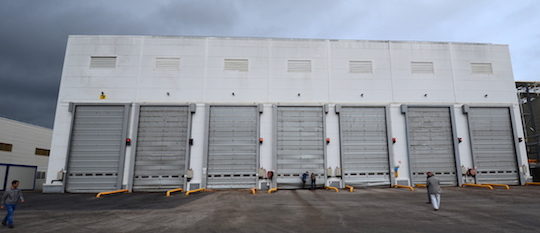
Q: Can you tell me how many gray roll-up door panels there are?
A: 7